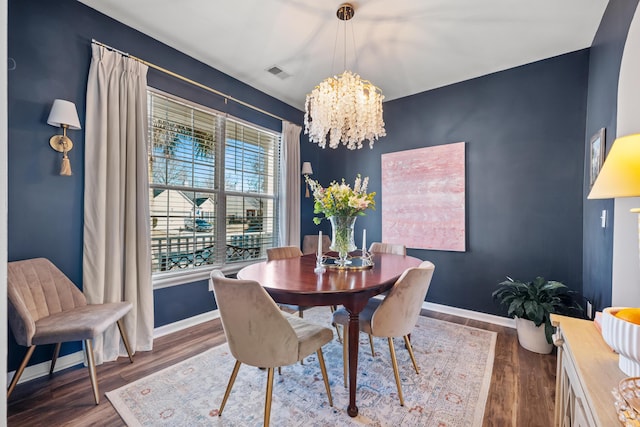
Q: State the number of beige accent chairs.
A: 6